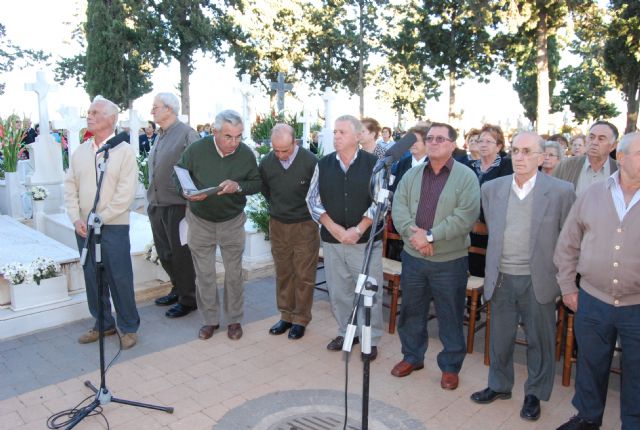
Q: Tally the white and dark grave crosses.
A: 7